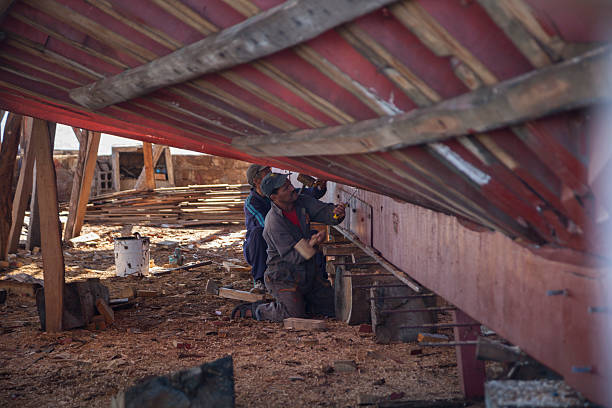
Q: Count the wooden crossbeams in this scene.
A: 2